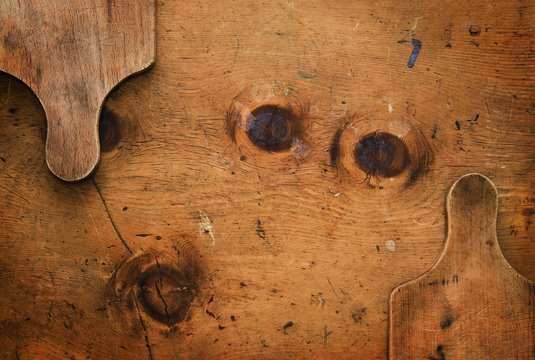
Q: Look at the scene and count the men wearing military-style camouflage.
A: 0